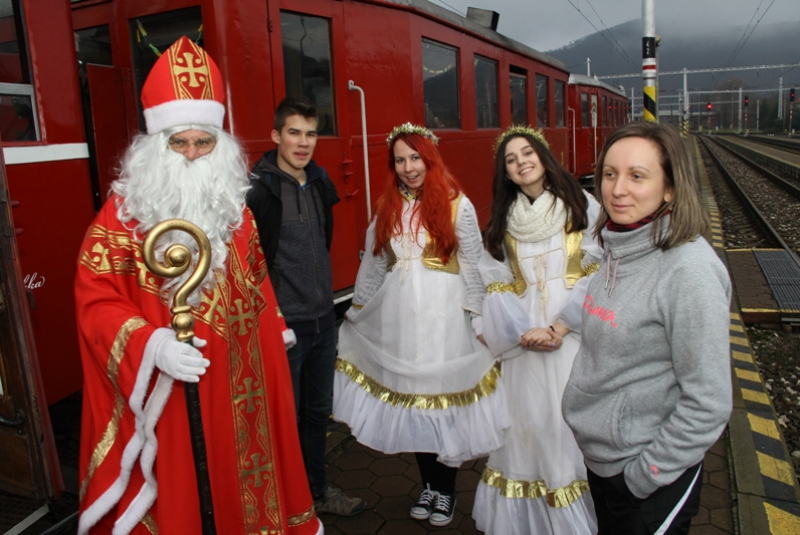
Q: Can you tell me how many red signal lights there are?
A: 3